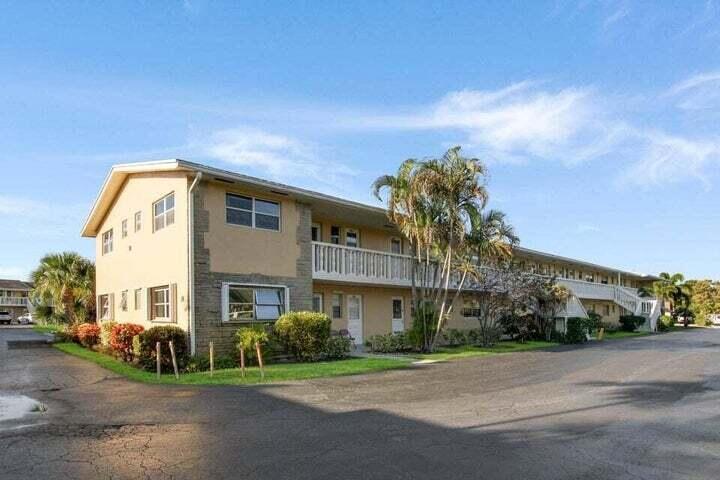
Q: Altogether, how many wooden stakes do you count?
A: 5